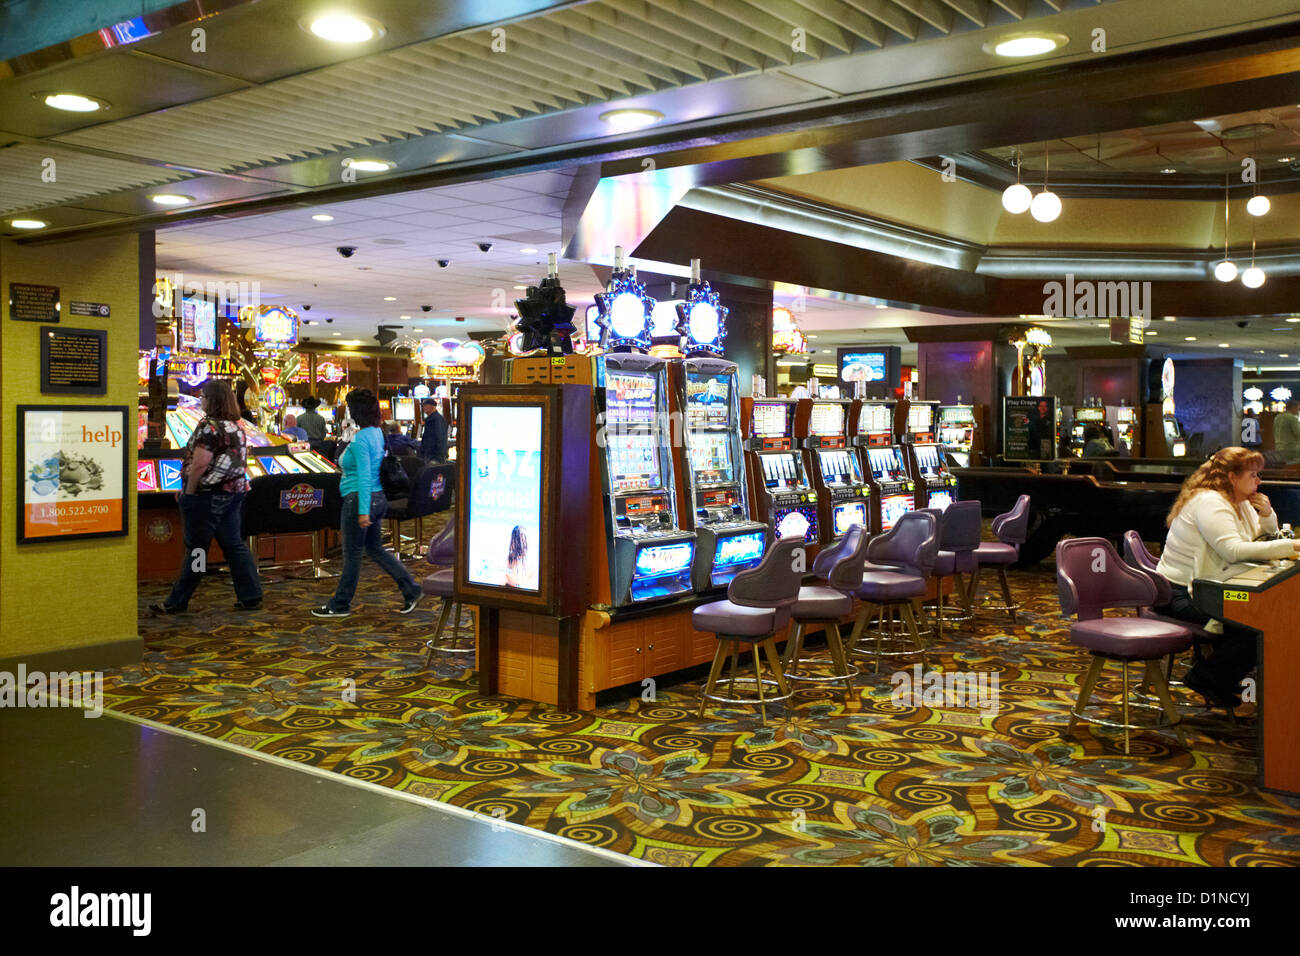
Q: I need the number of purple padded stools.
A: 9